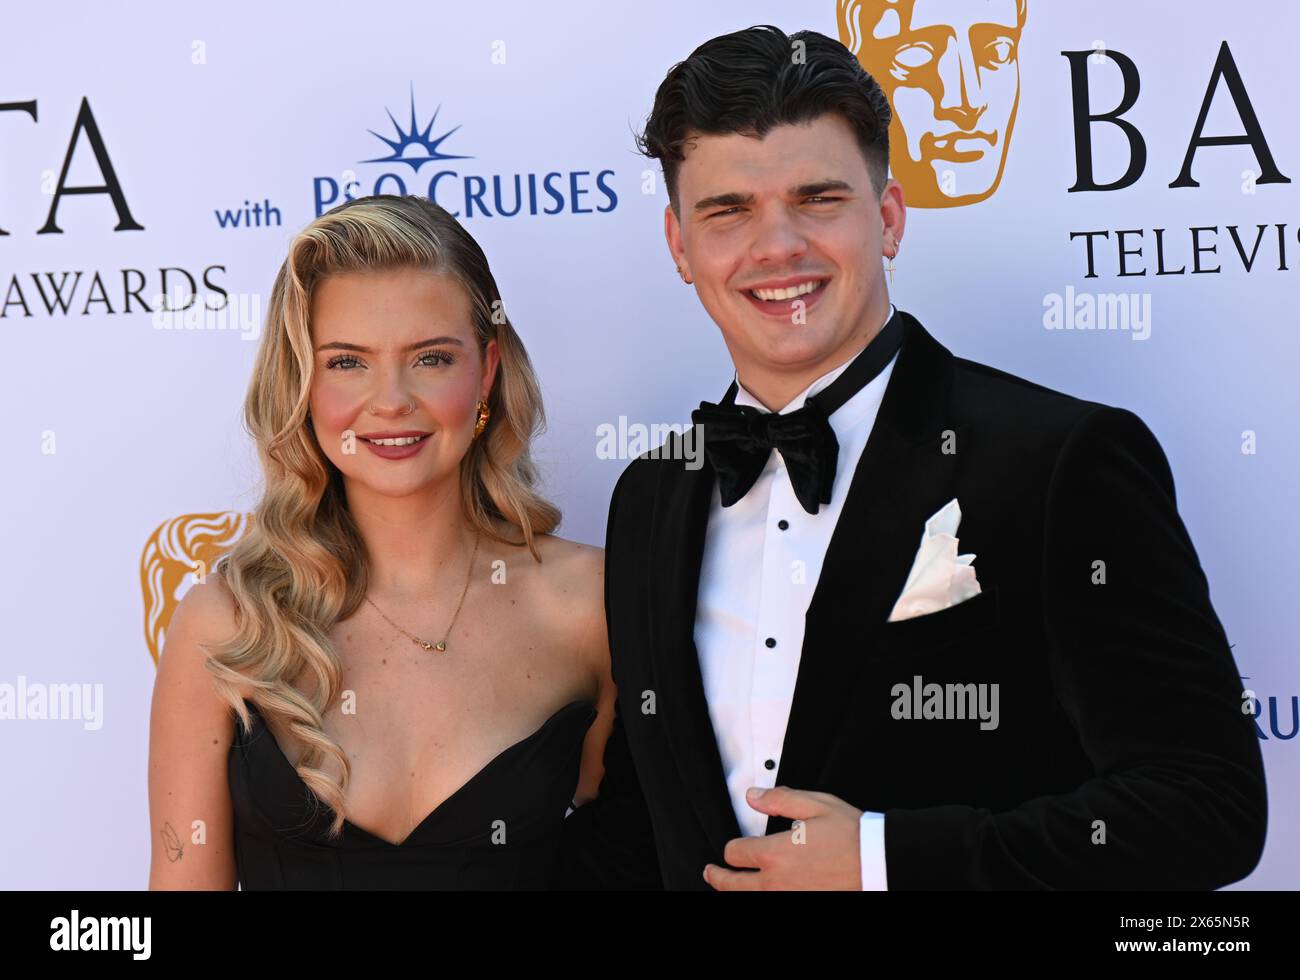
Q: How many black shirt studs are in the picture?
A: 3